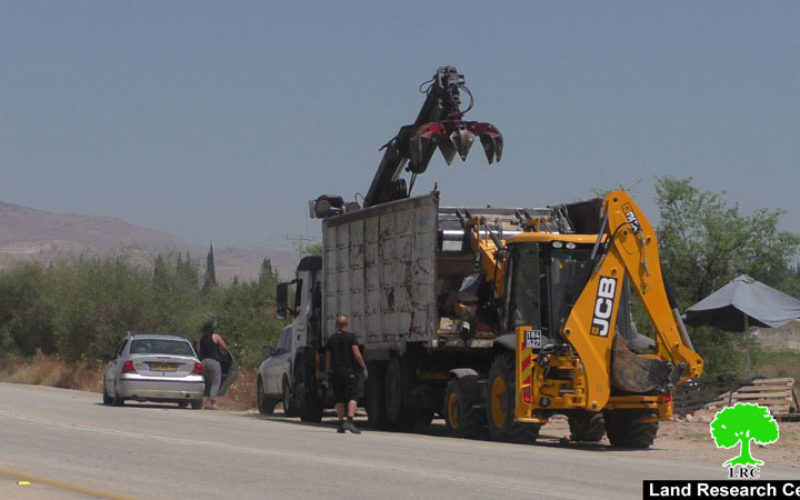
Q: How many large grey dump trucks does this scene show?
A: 1